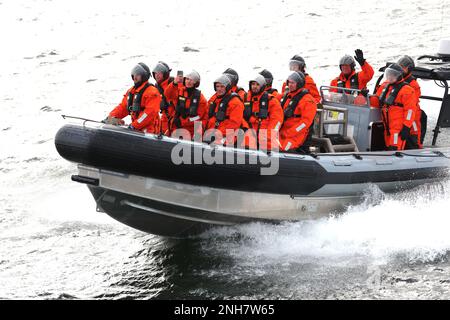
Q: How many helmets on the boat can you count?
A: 12